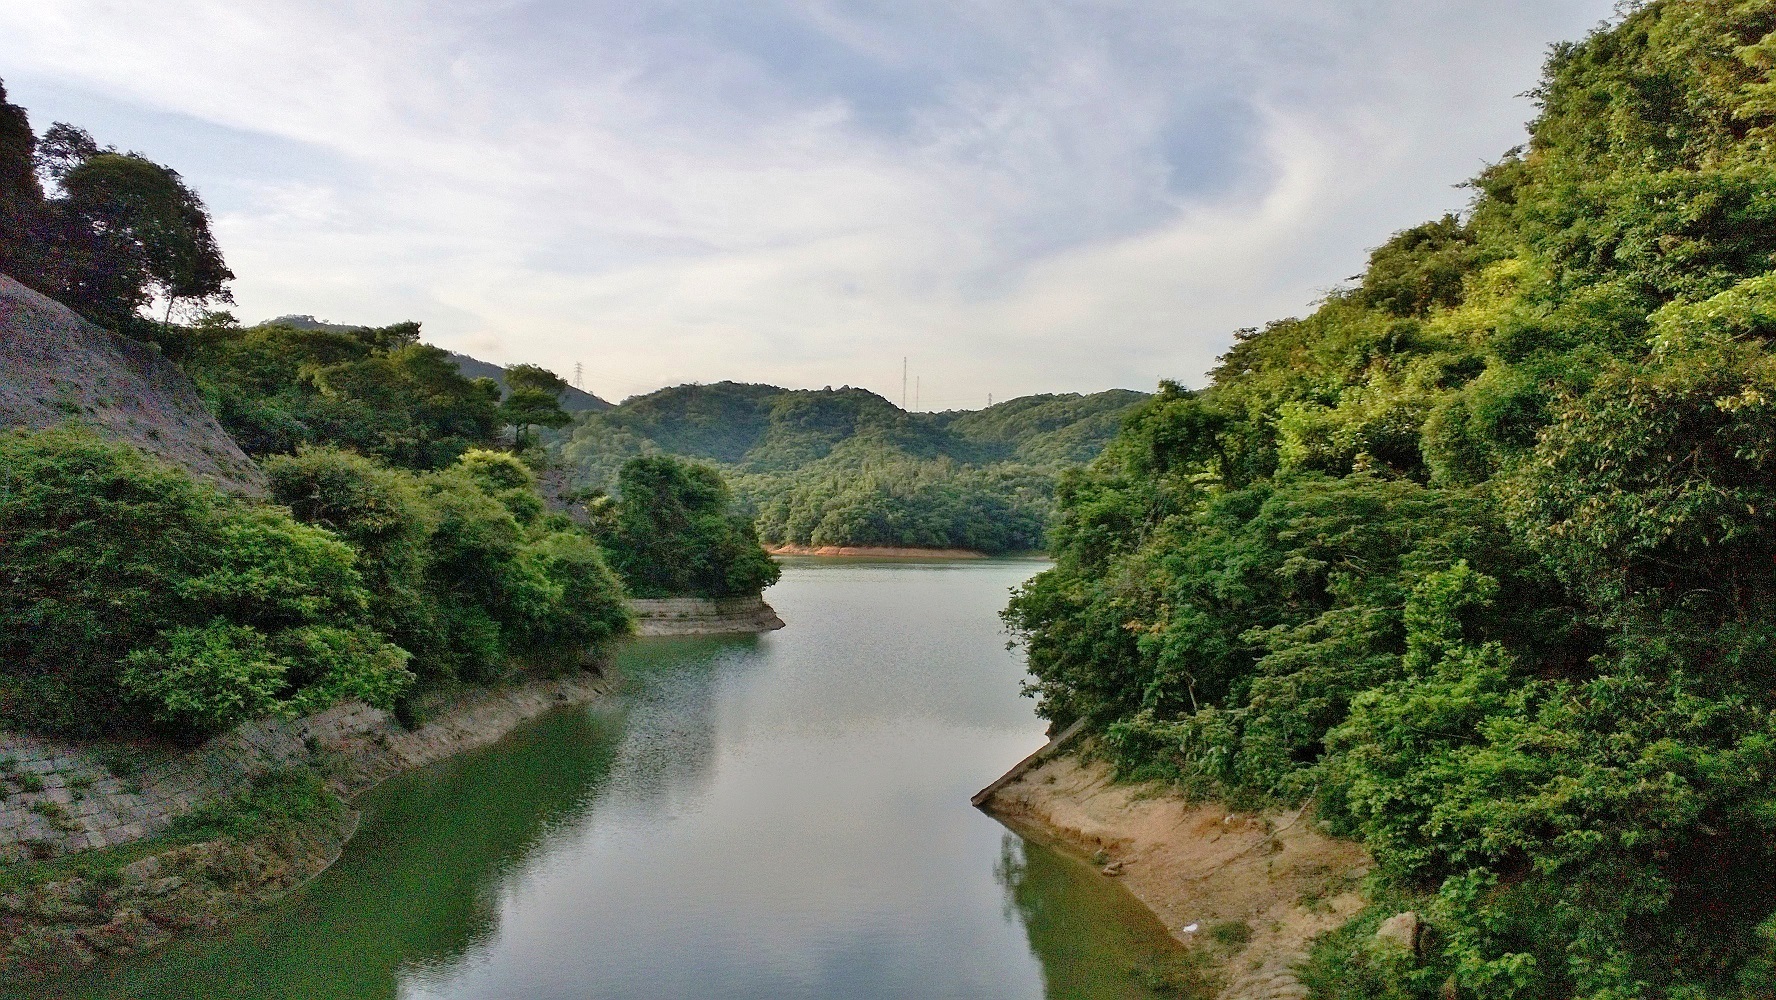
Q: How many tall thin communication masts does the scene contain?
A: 2